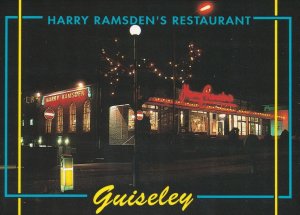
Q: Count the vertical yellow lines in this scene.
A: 2